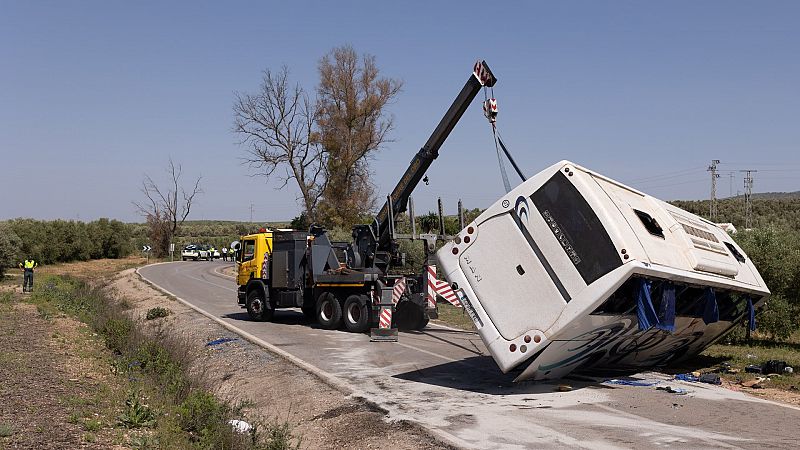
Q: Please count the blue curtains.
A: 4